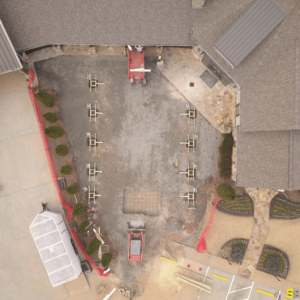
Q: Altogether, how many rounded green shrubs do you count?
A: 11